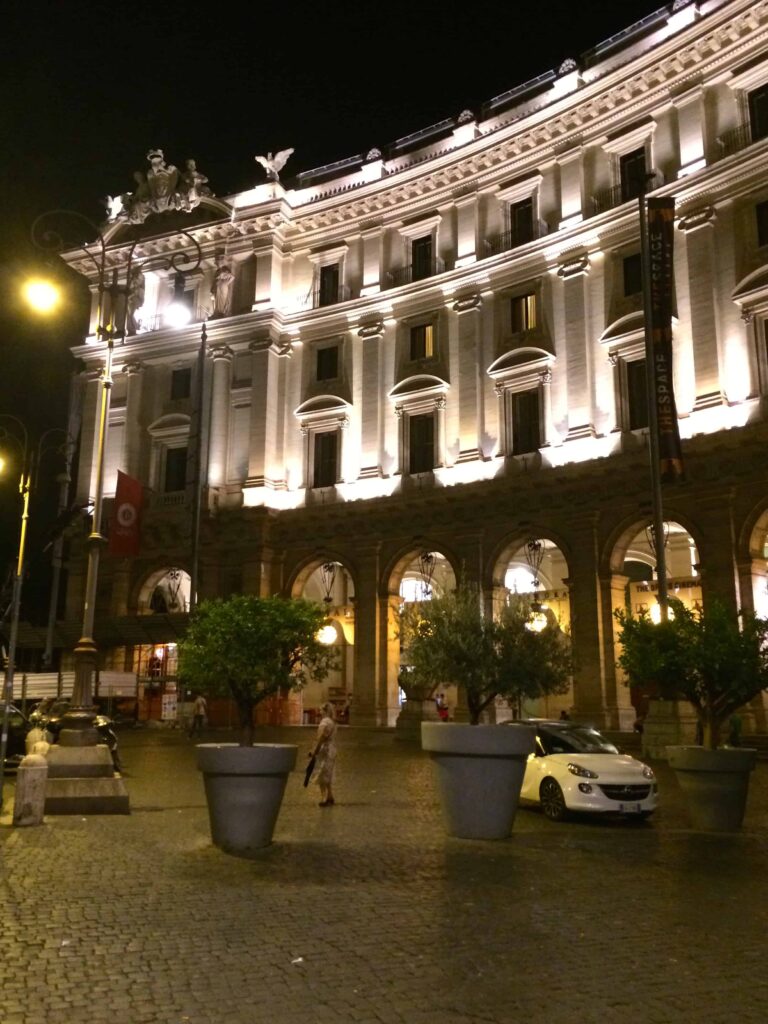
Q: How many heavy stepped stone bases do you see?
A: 1